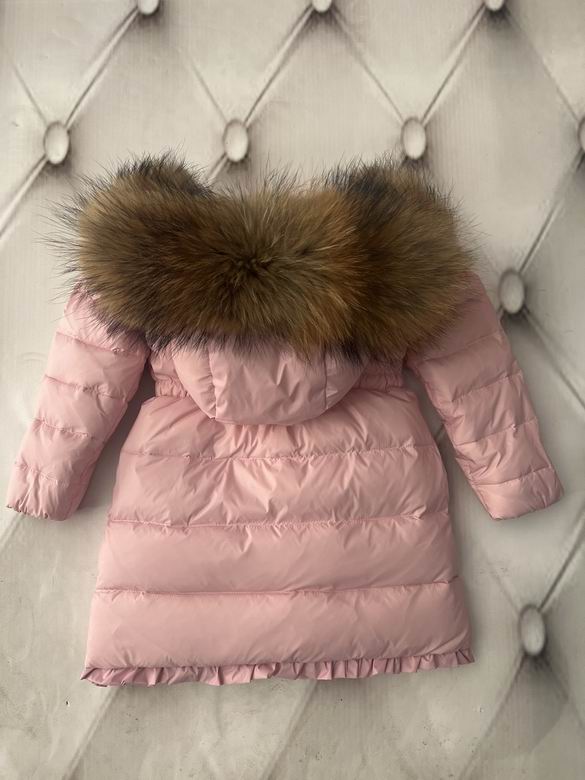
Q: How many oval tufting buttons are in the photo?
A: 9